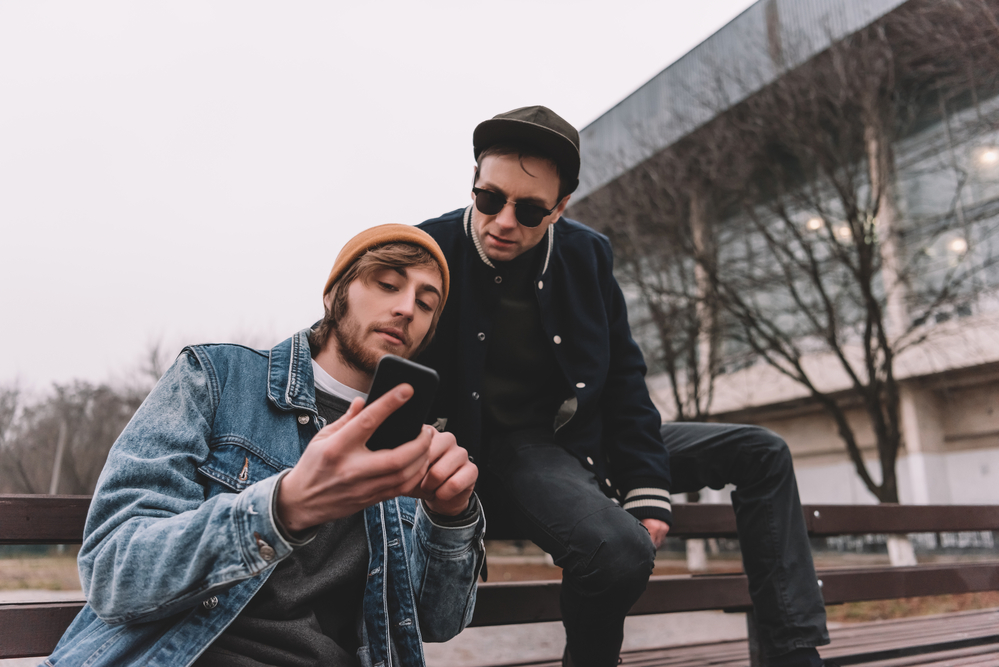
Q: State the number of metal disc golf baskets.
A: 0